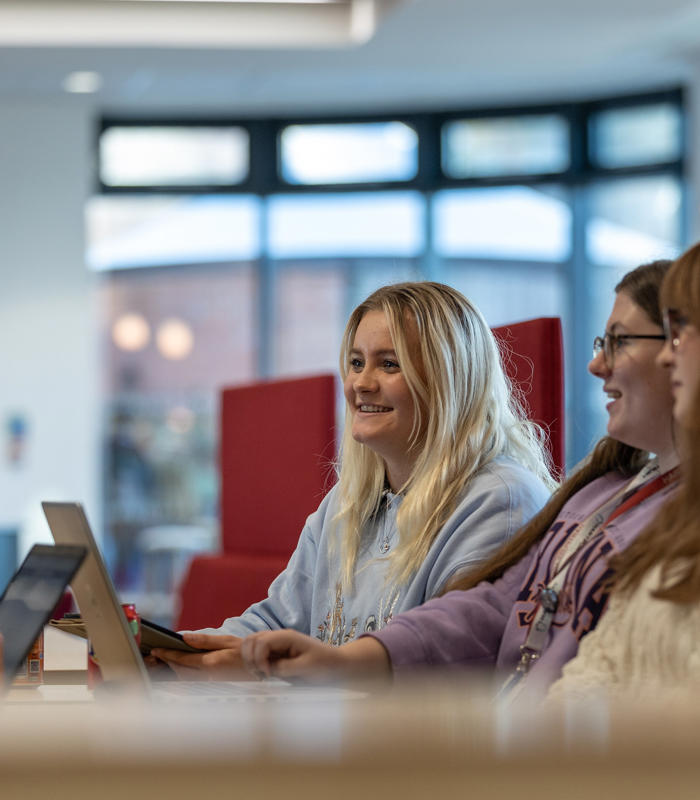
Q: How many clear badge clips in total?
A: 1